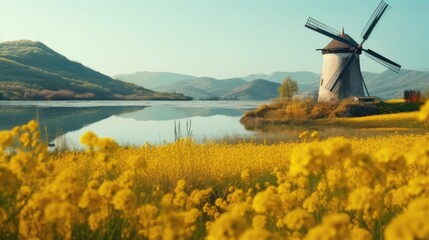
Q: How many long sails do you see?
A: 4